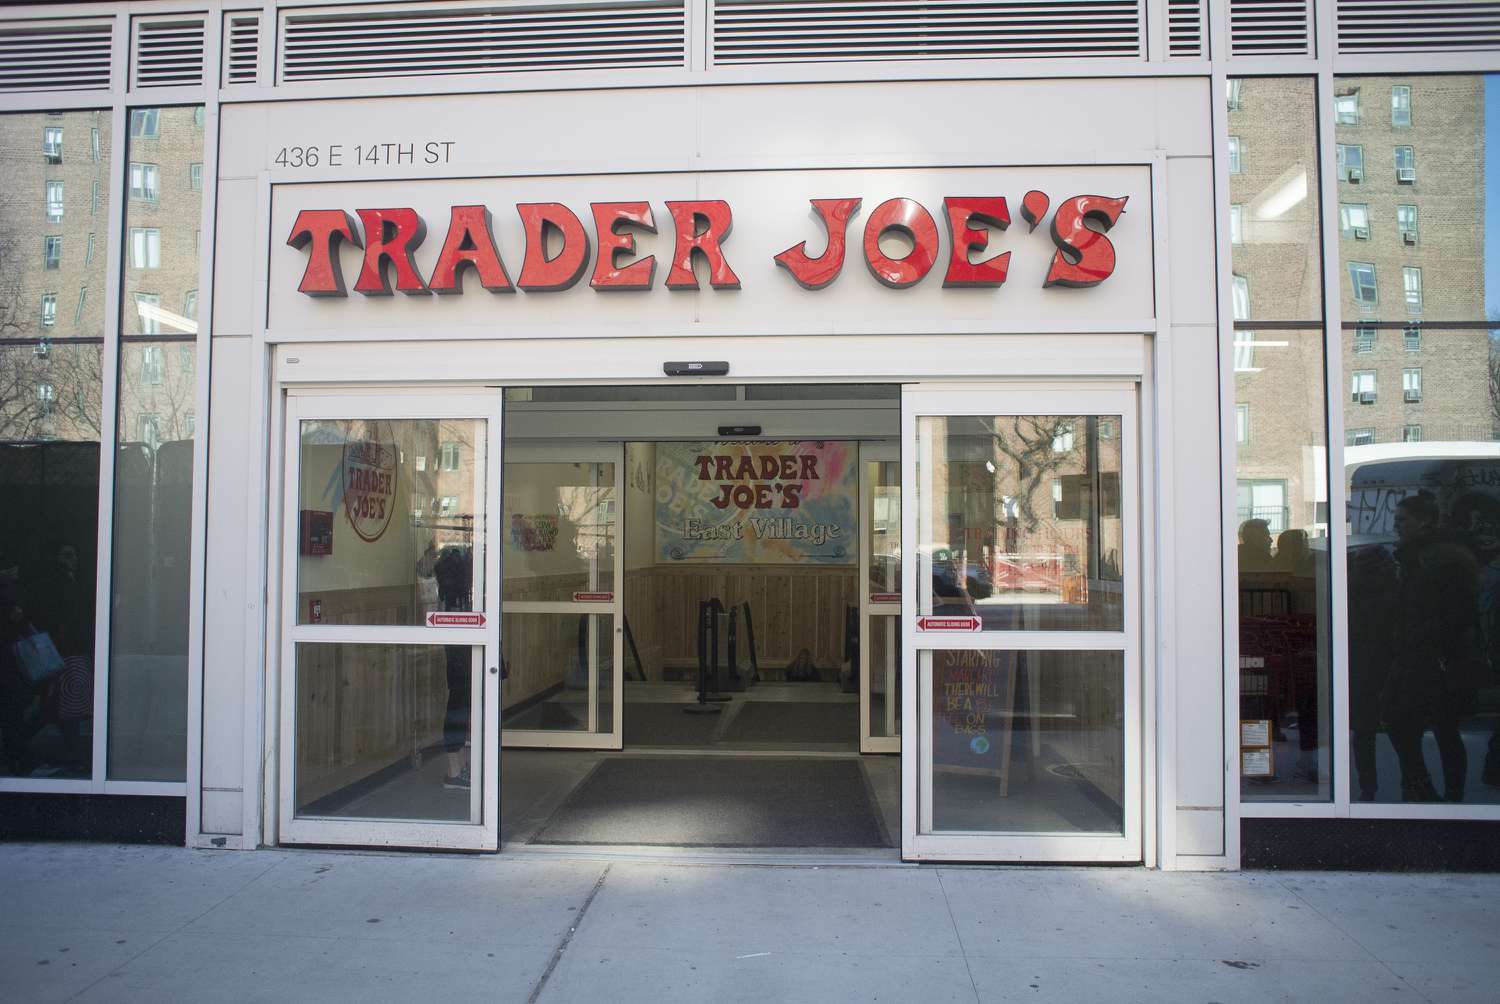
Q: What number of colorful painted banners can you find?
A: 1